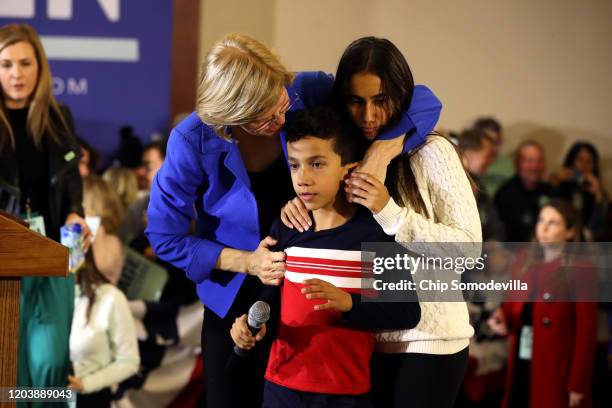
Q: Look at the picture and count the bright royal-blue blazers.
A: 1